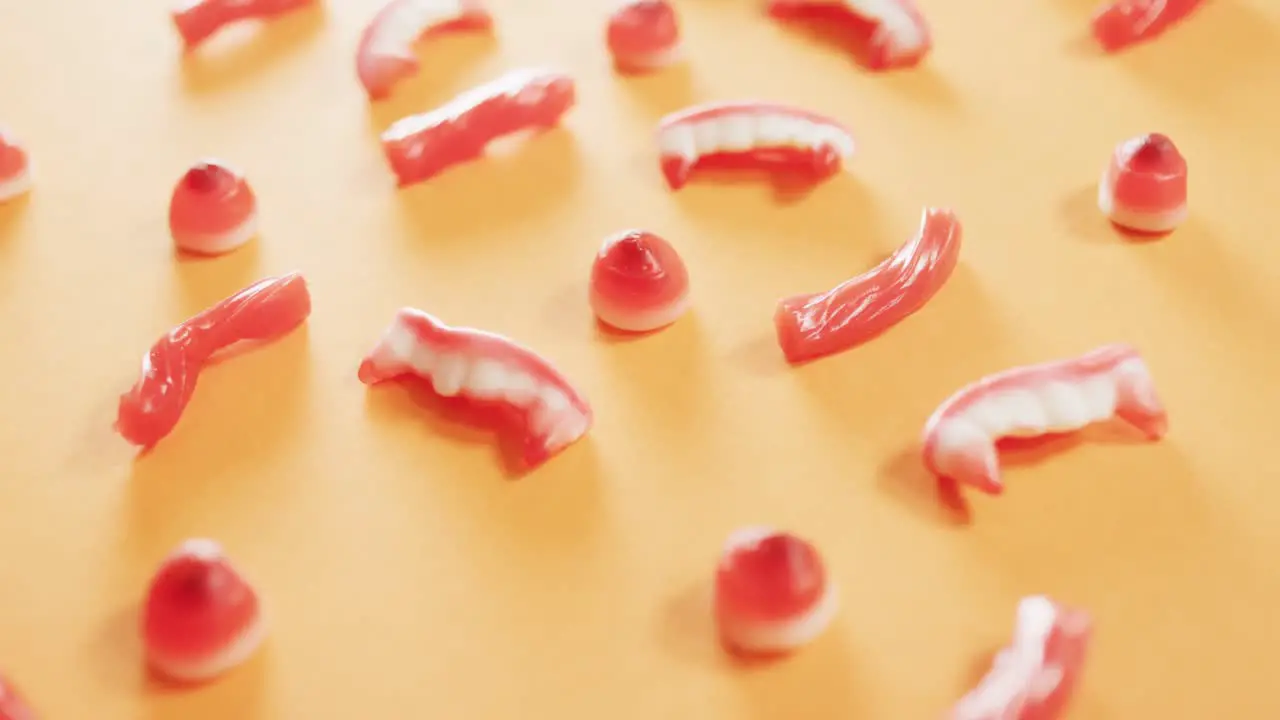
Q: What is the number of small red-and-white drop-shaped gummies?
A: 7